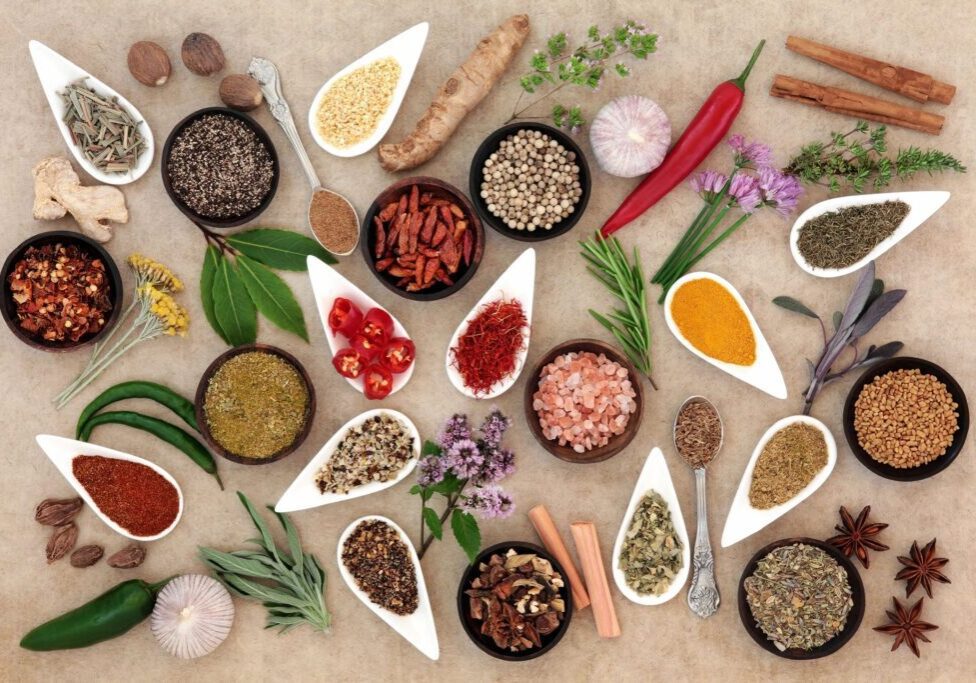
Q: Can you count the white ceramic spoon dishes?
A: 11